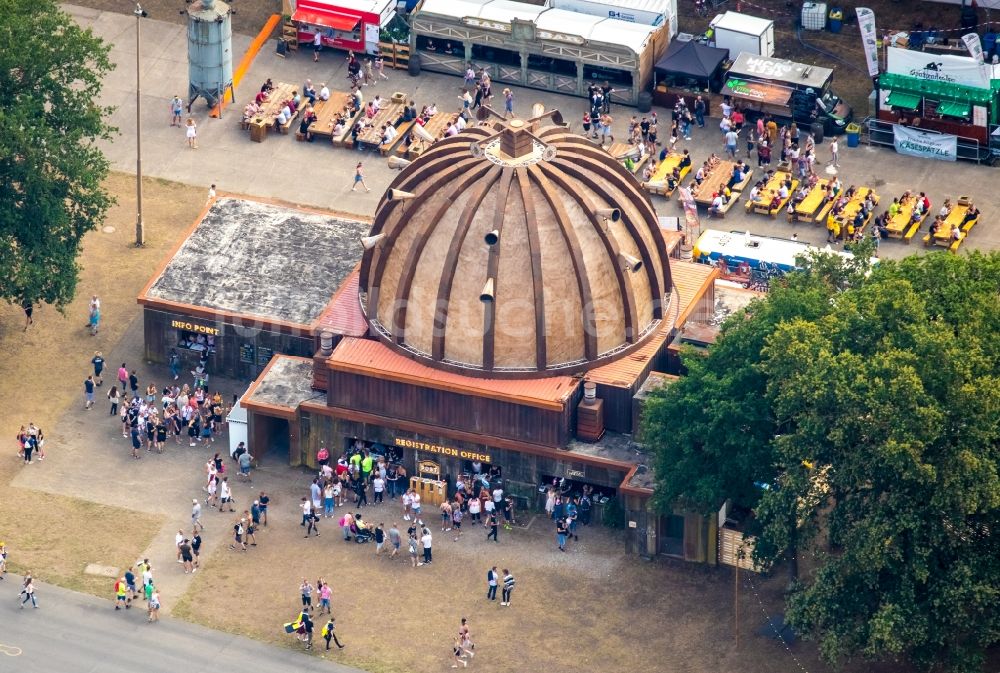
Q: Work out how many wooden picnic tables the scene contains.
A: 12